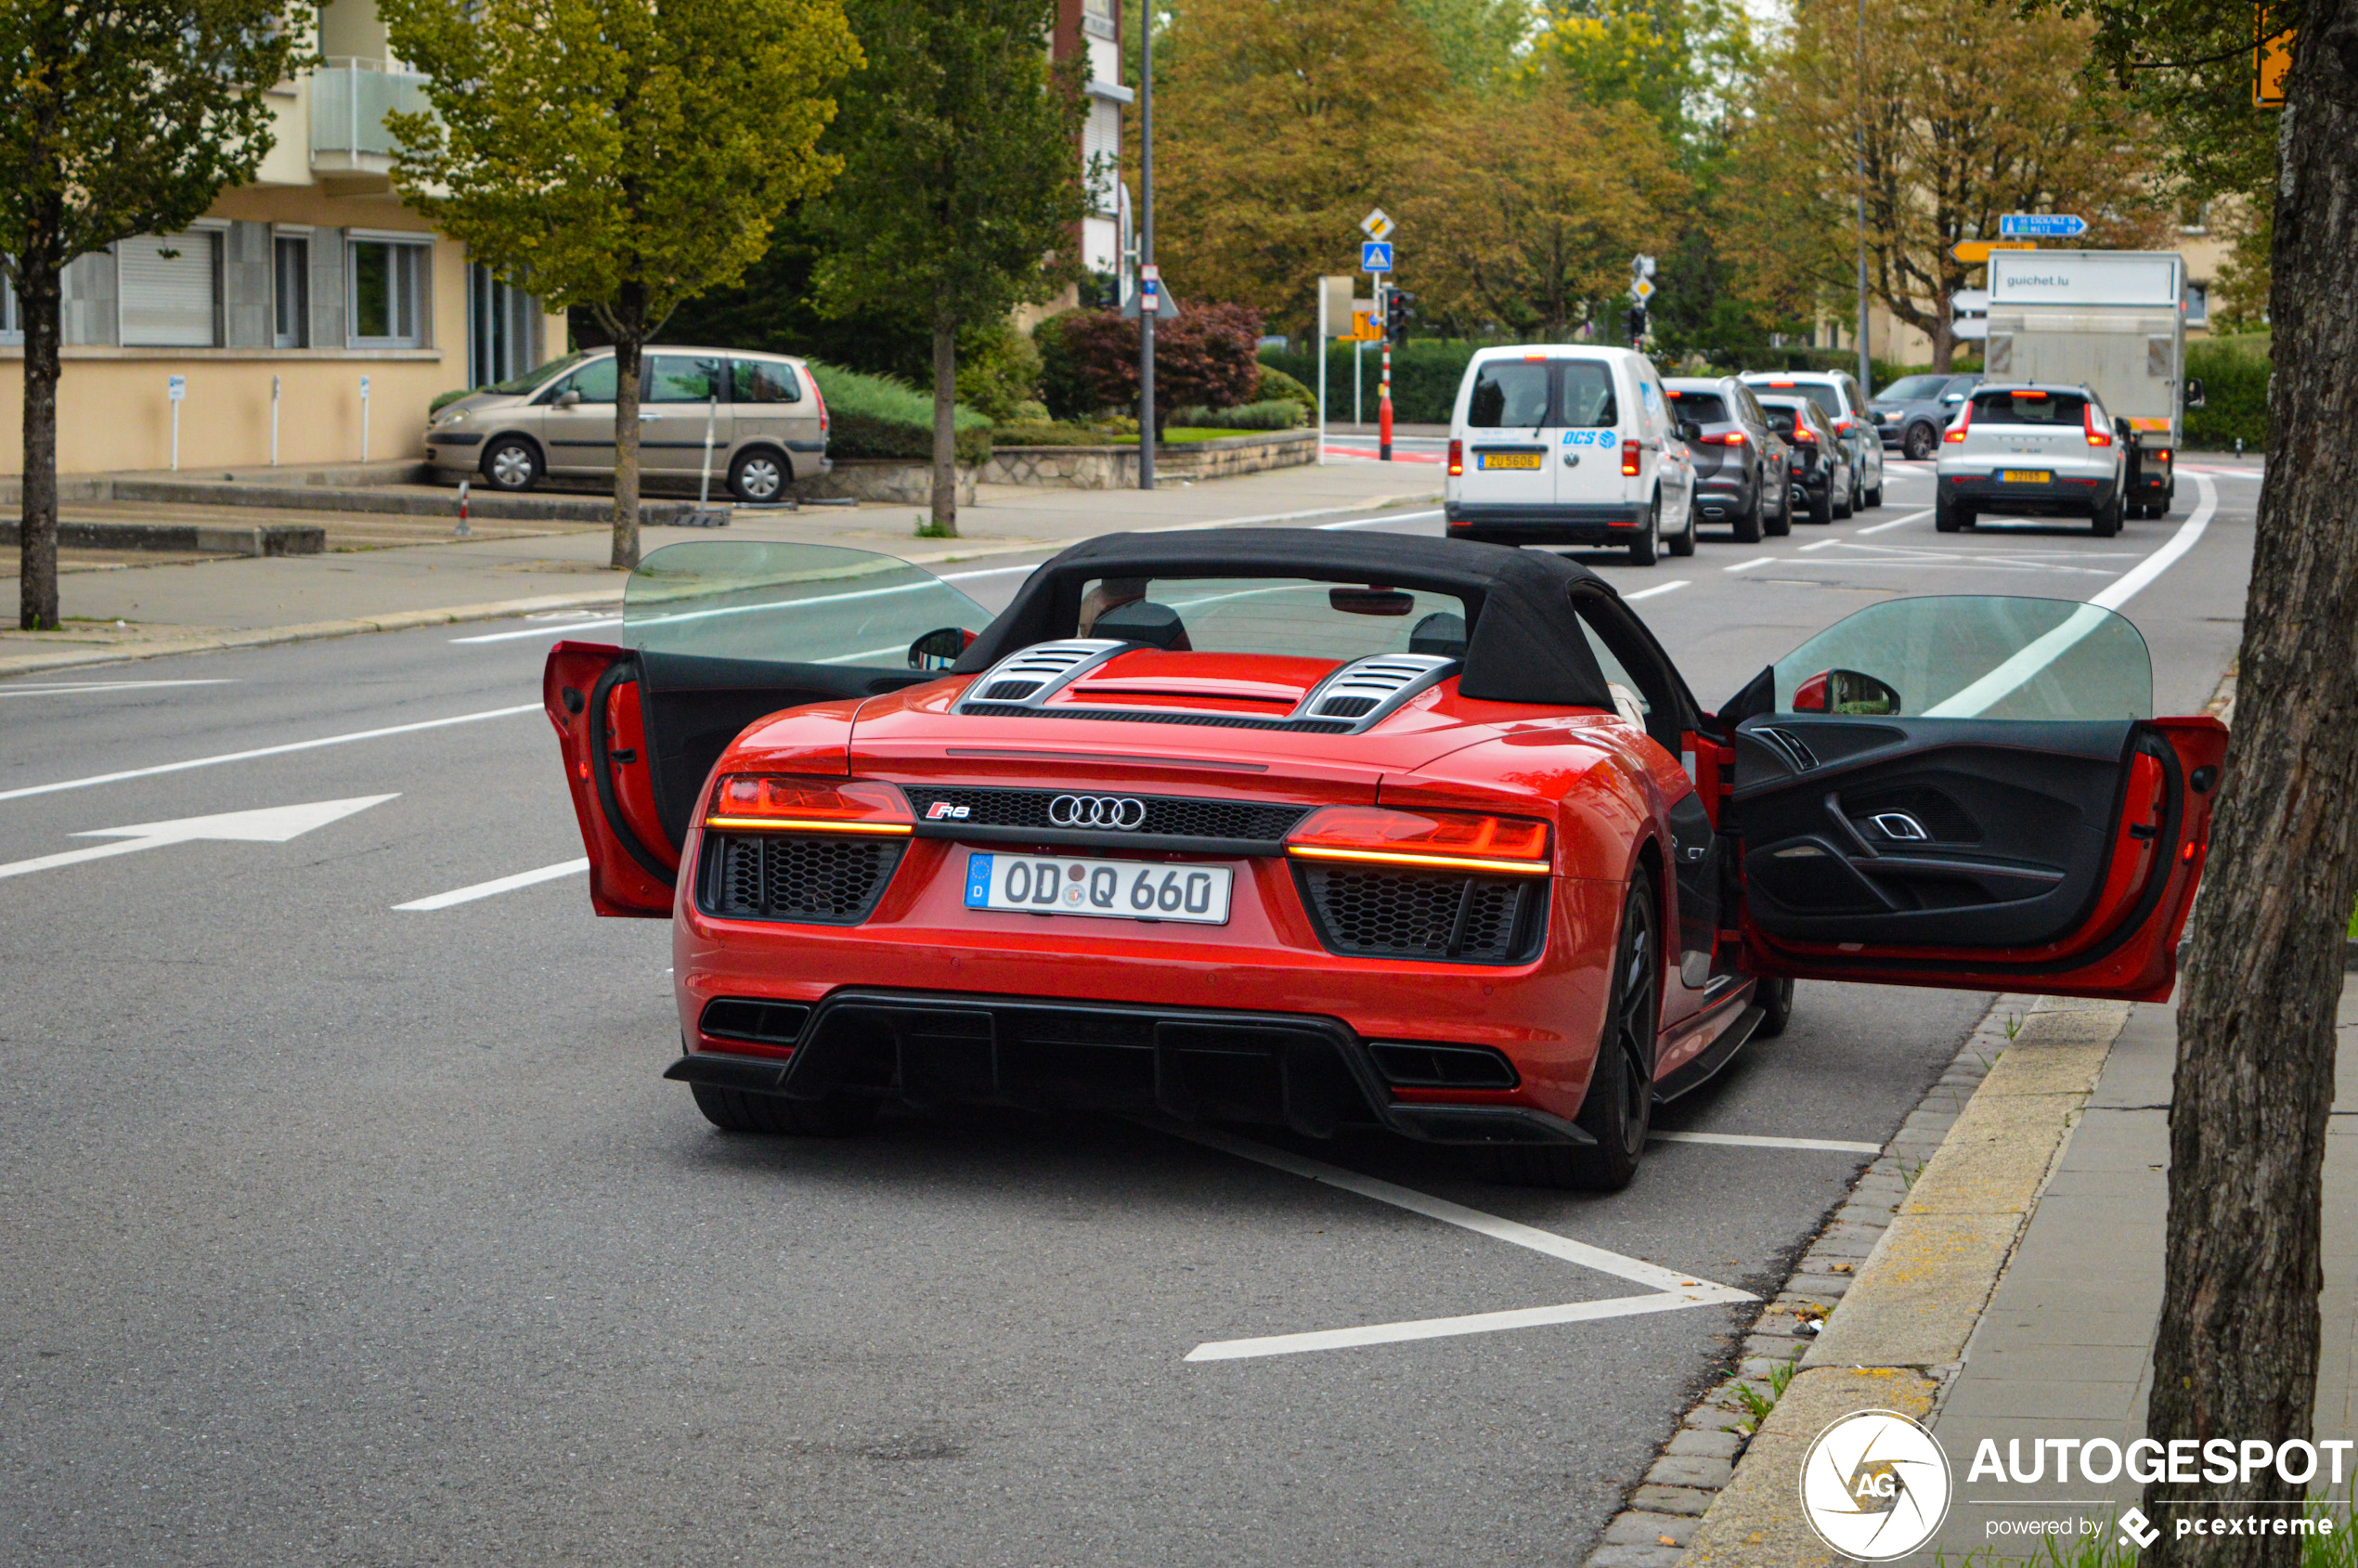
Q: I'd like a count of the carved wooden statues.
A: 0